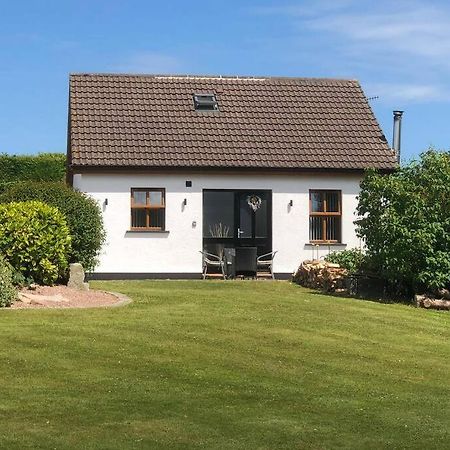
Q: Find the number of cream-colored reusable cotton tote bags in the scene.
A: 0